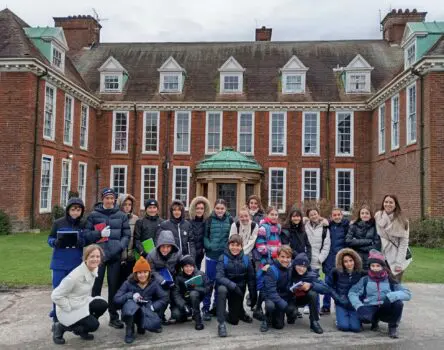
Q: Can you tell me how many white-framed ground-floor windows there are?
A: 9